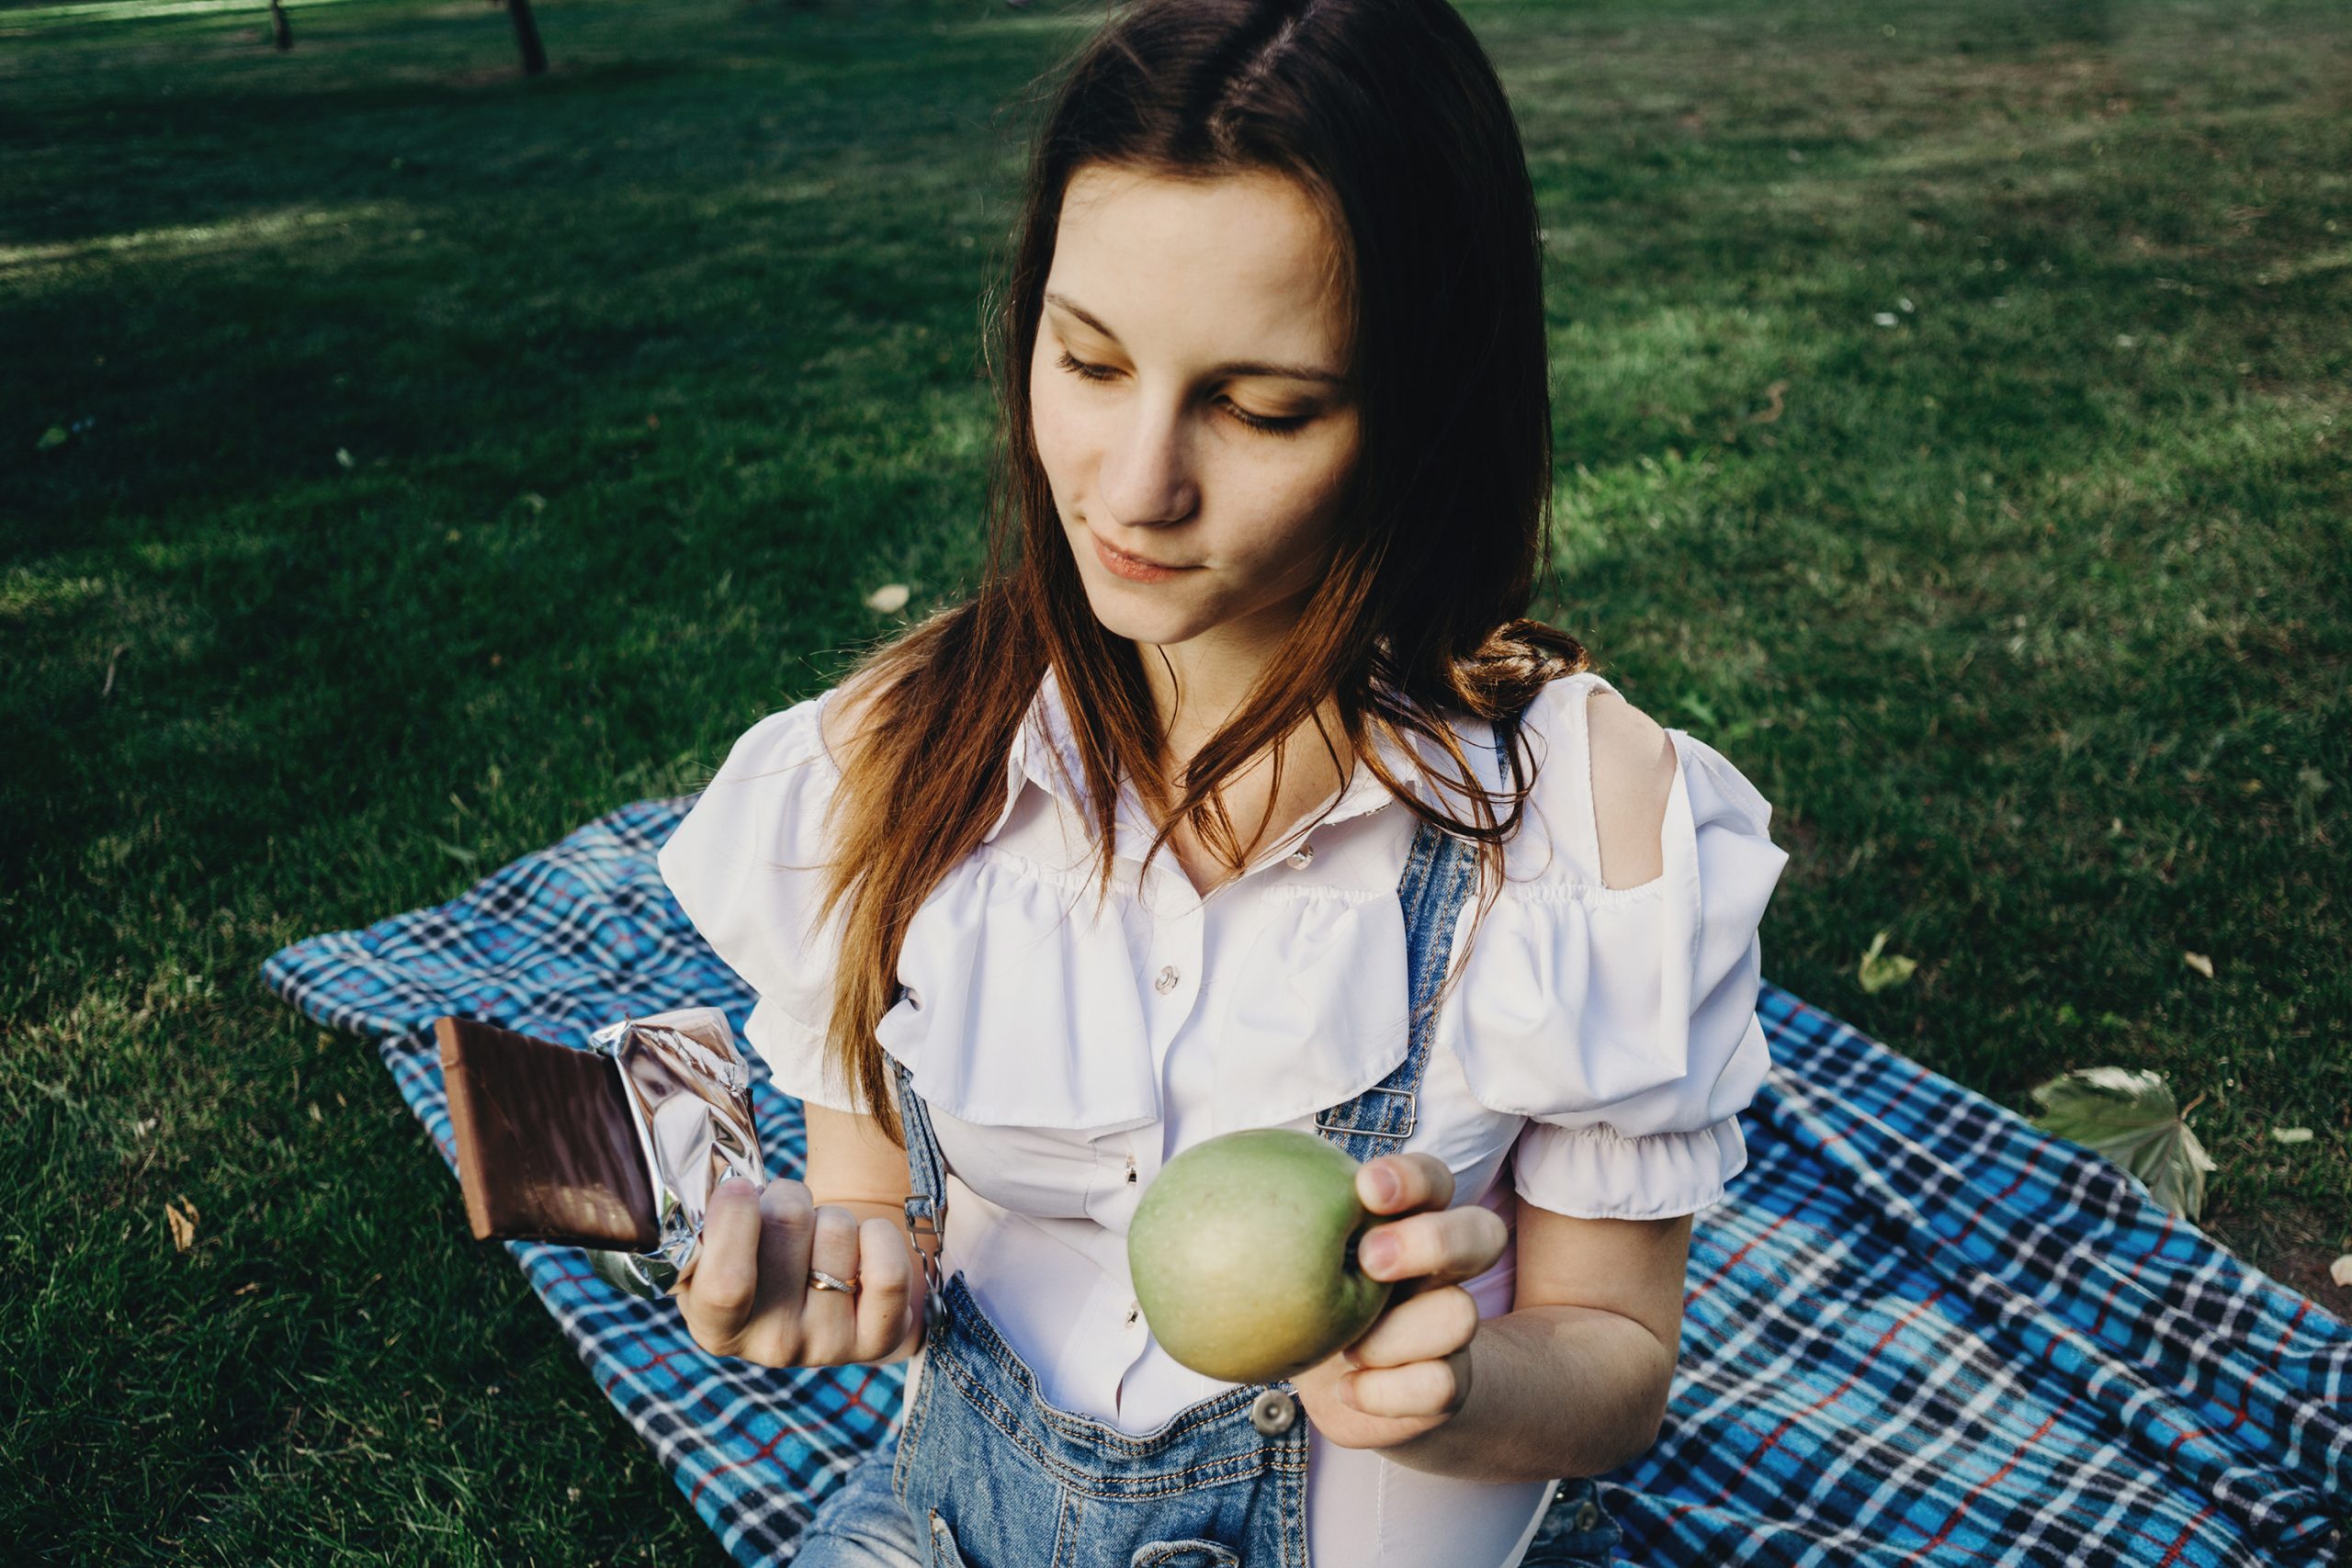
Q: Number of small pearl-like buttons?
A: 4